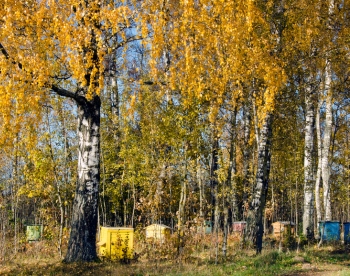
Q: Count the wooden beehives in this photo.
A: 8